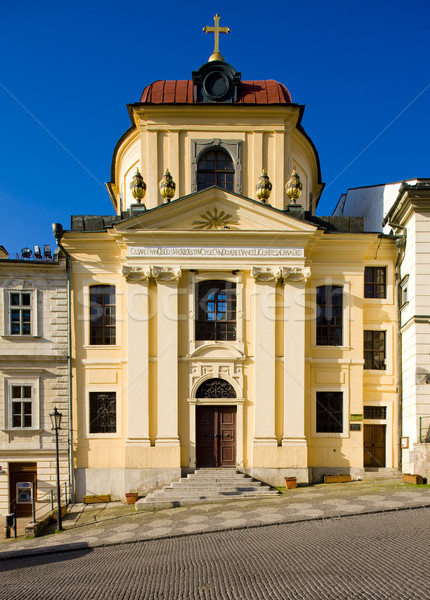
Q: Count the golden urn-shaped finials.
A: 4